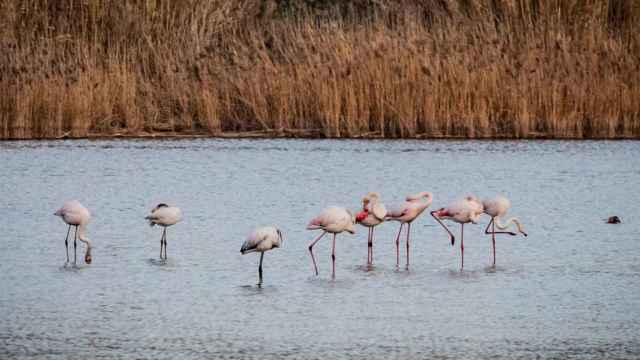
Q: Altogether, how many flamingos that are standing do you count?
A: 8